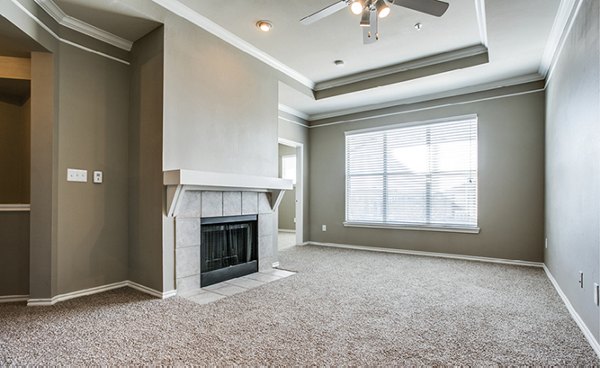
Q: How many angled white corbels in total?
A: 2